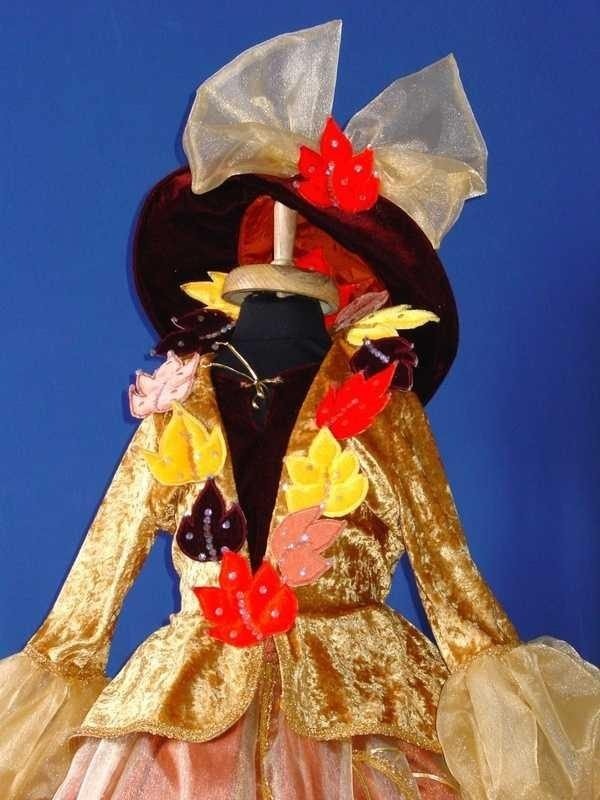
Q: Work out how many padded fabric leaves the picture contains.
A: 14